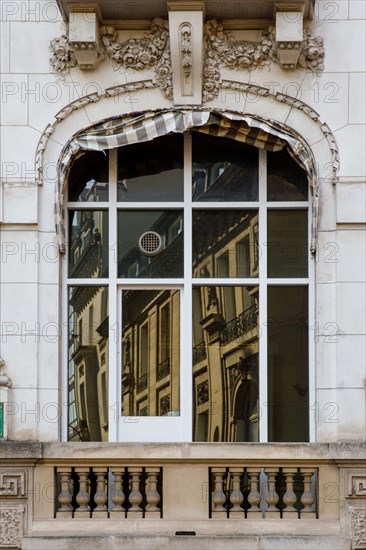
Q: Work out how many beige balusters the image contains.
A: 12